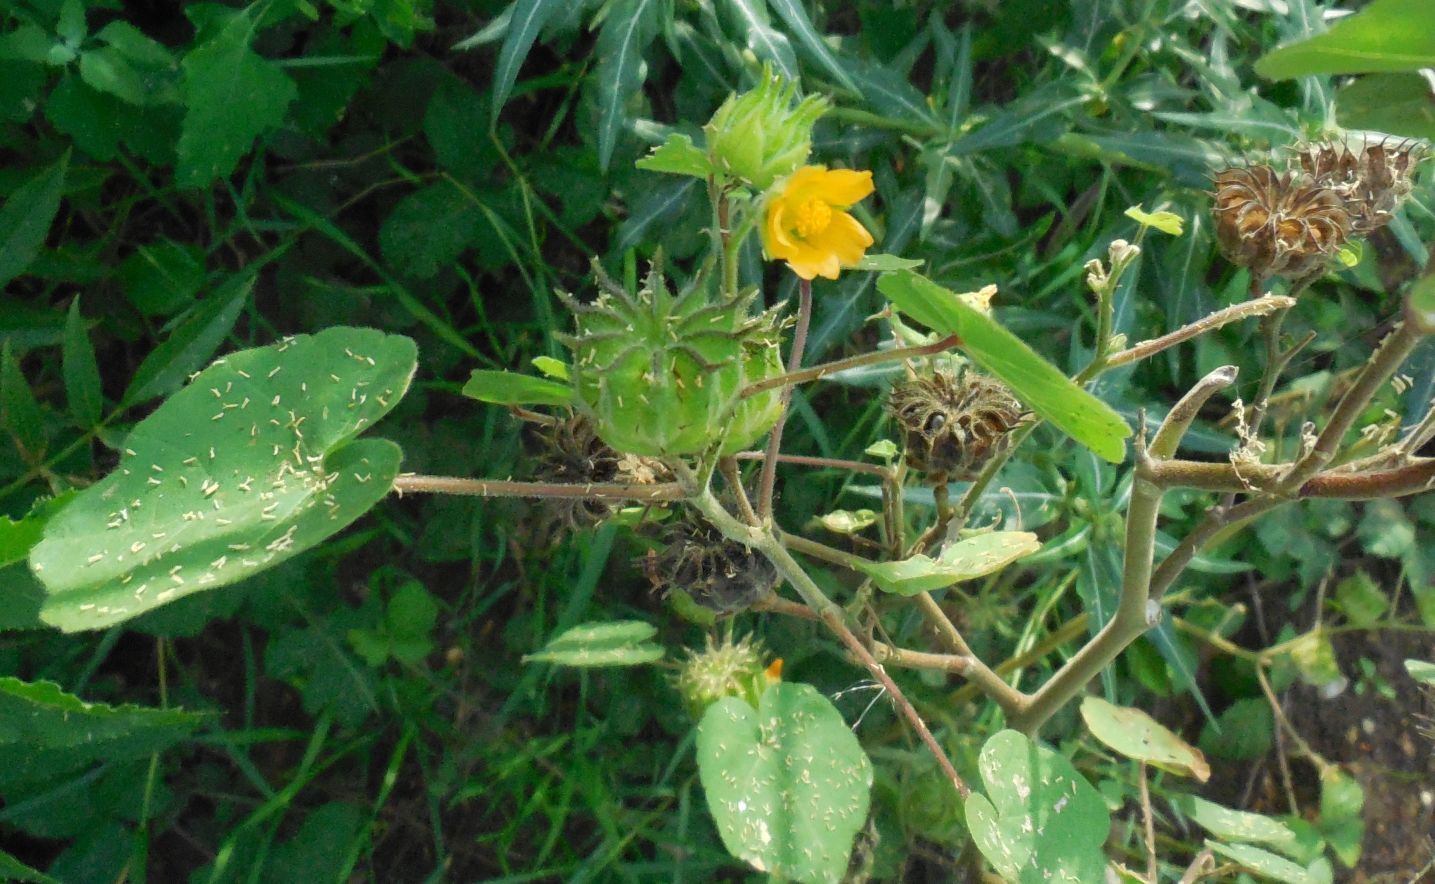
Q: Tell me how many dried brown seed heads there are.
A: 5